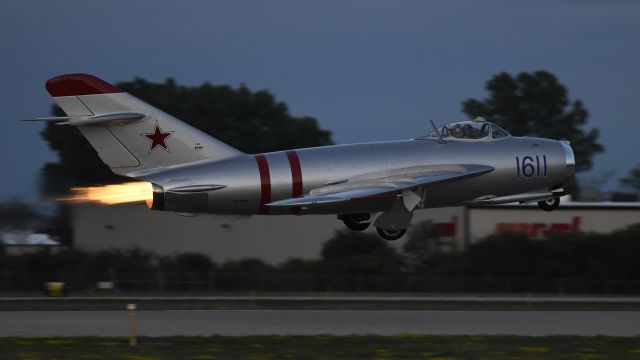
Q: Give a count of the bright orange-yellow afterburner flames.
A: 1